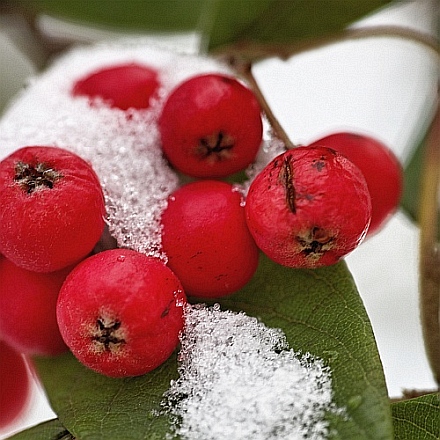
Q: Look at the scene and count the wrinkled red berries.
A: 1